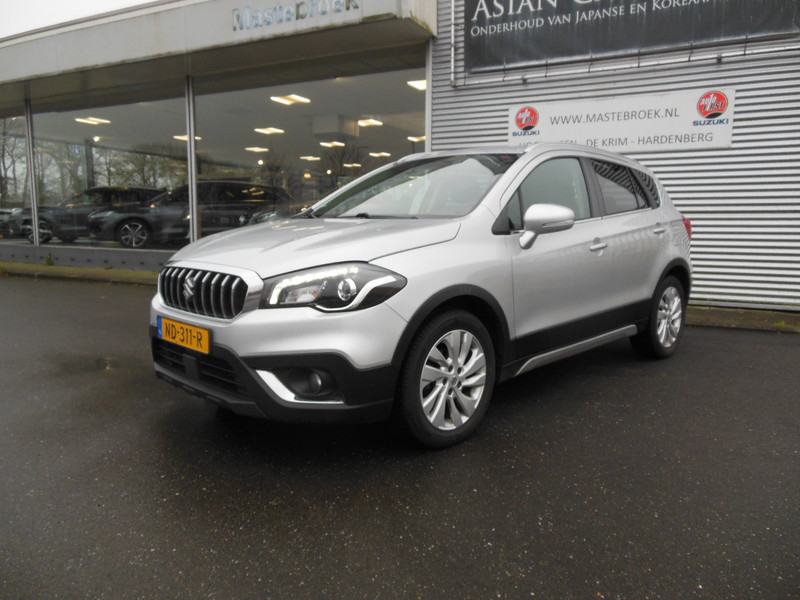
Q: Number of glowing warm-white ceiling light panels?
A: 12